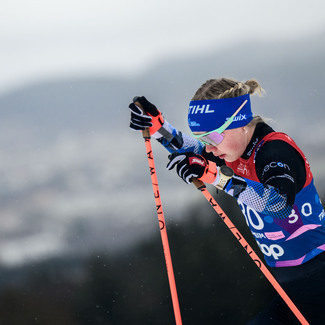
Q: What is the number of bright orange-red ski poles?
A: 2